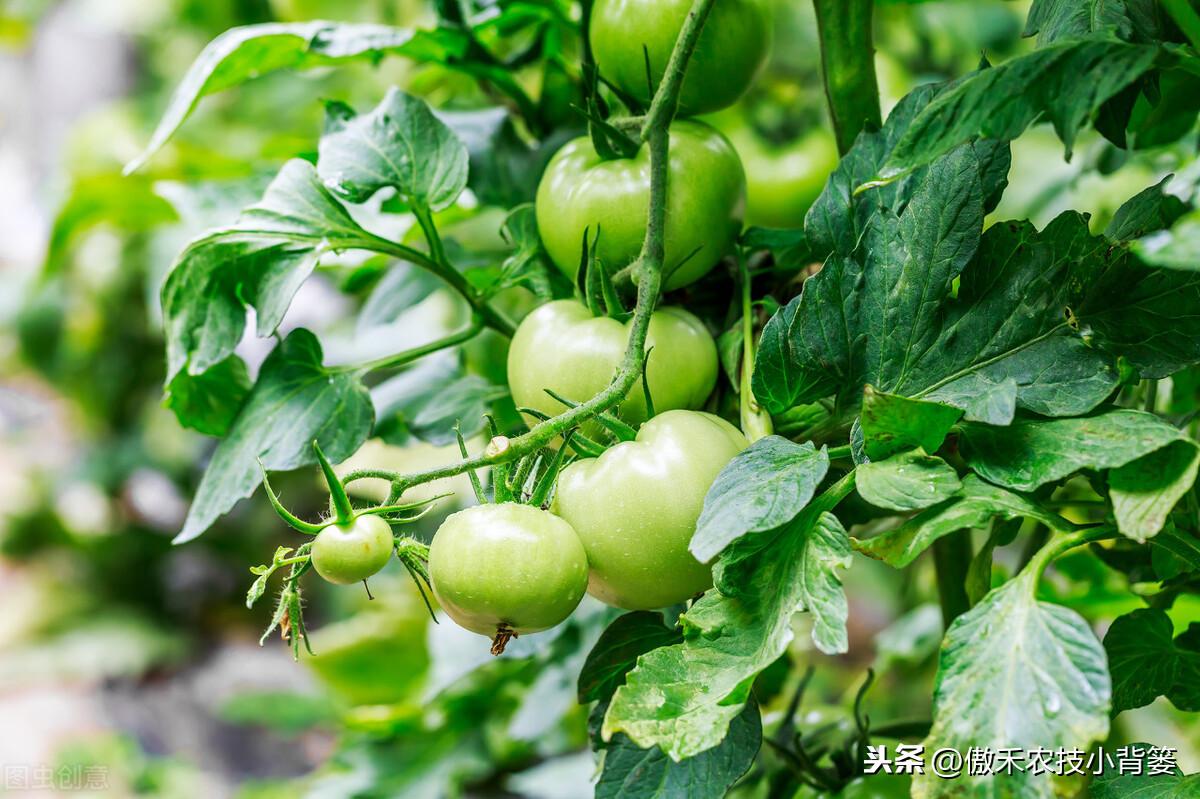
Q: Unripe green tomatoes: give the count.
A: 7